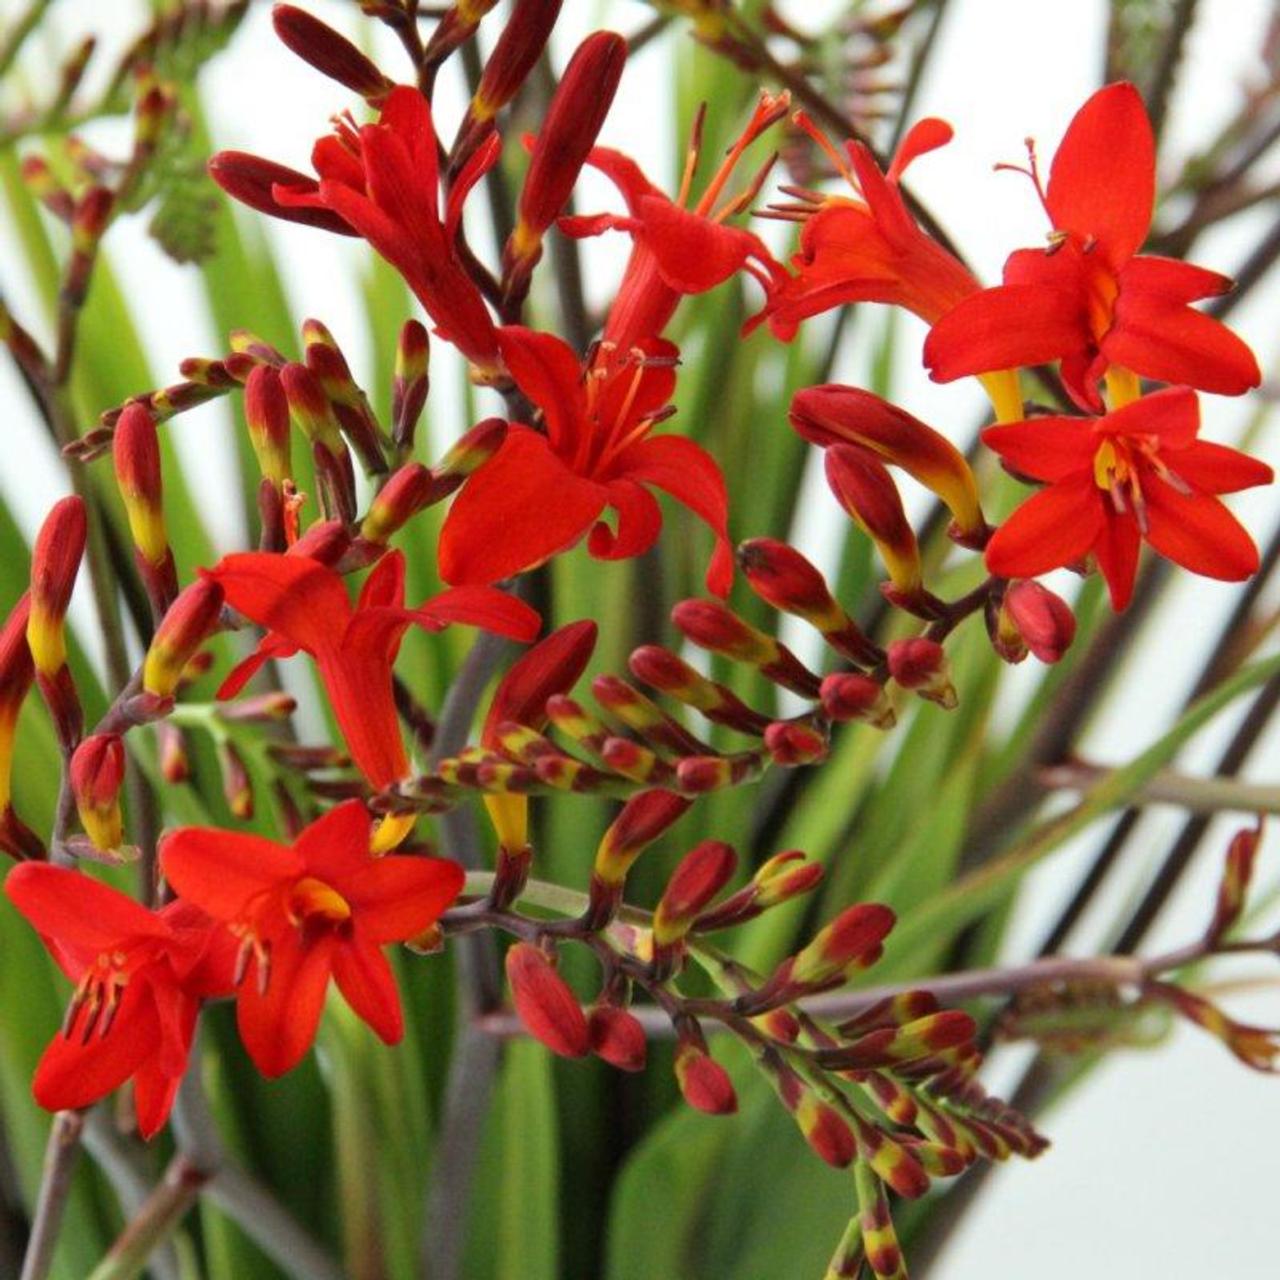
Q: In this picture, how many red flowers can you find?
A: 9